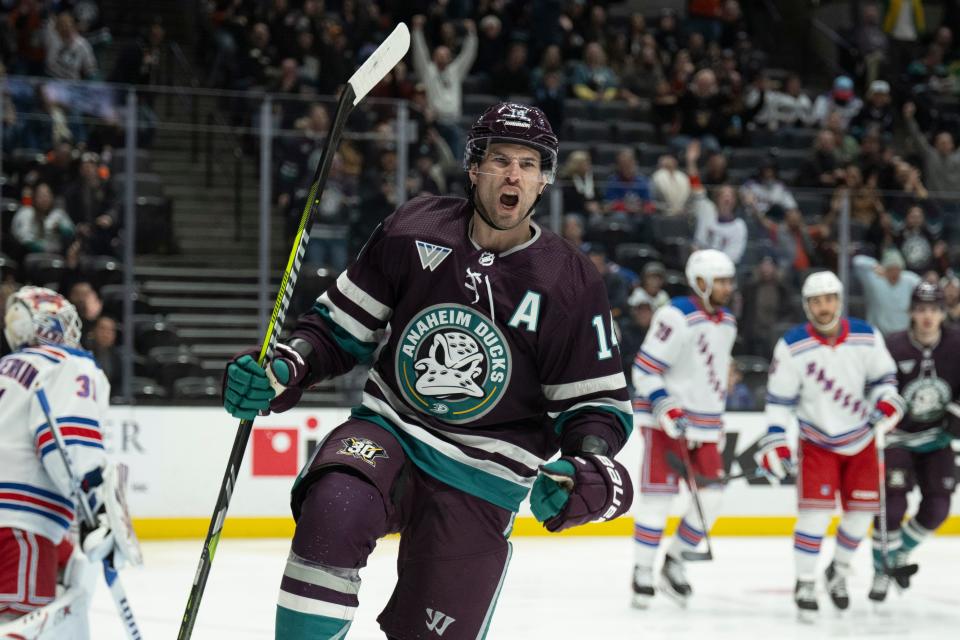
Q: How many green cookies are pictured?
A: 0